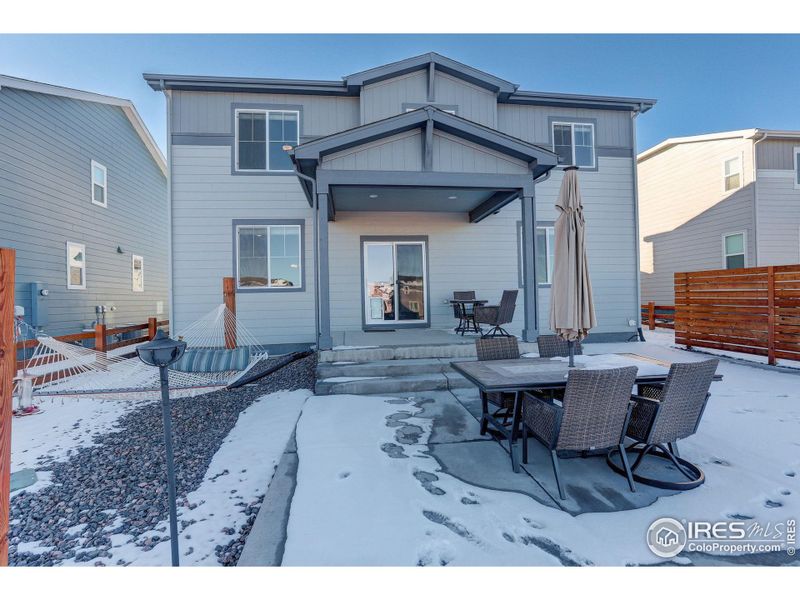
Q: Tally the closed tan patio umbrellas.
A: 1